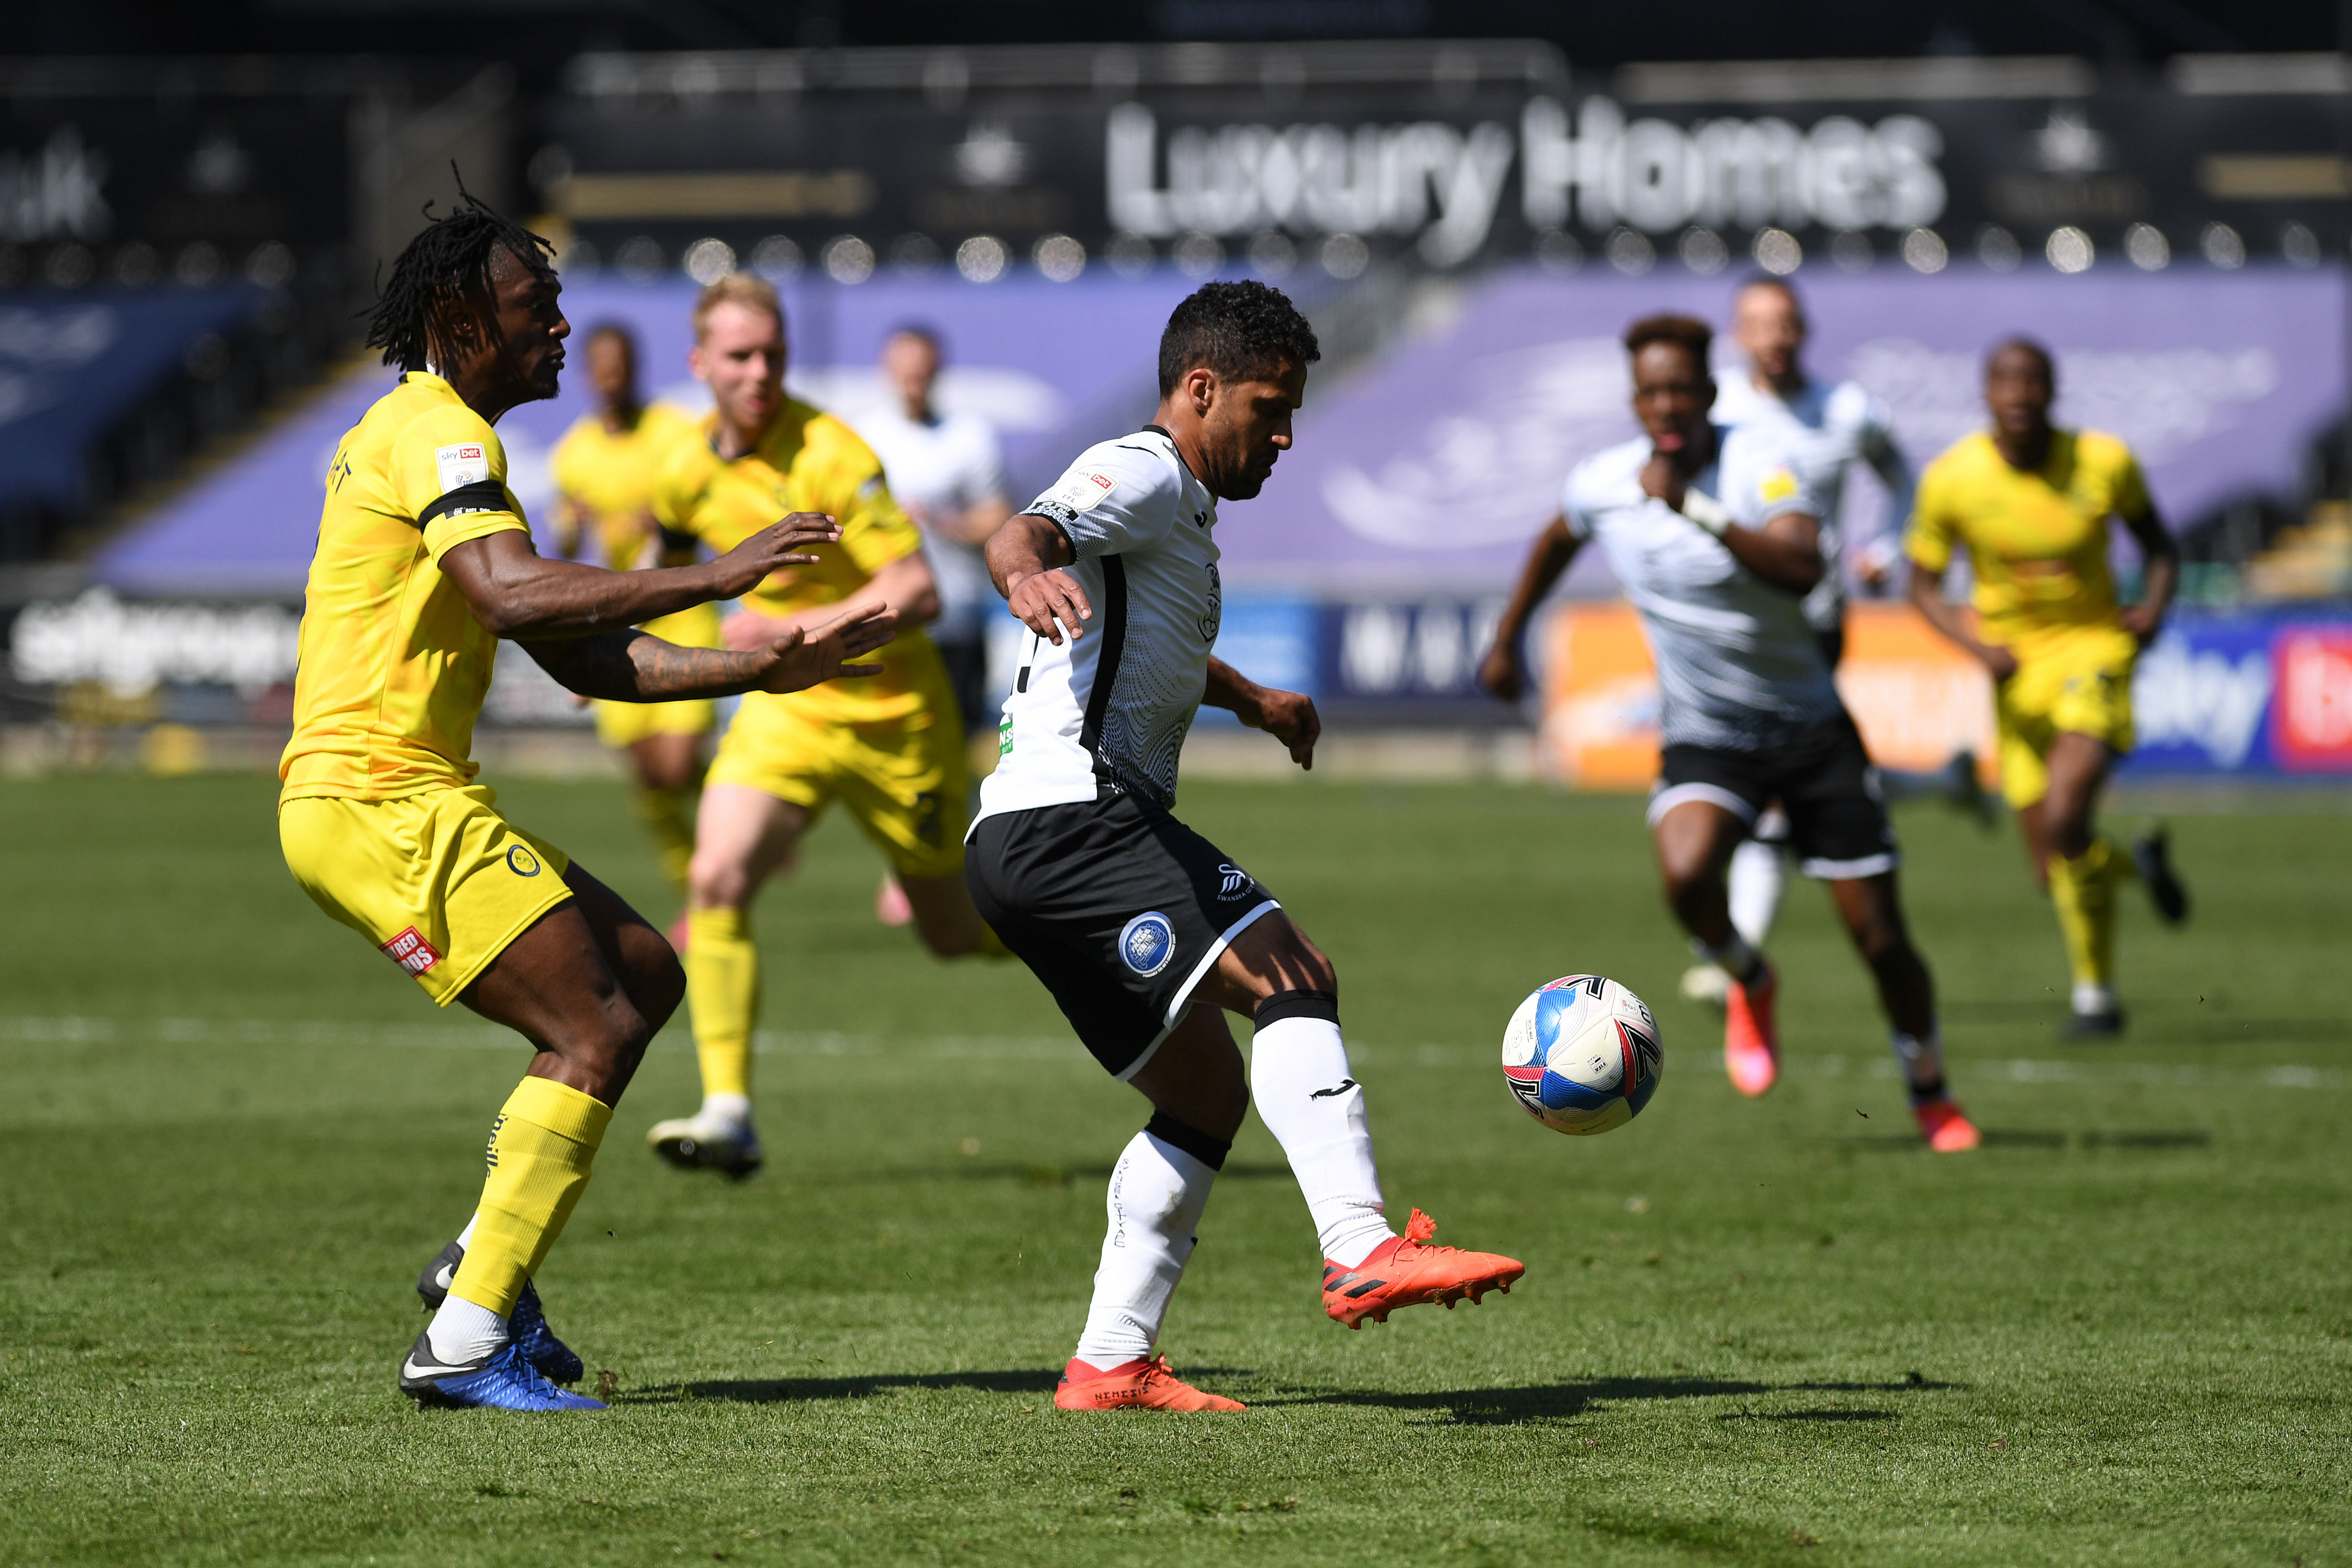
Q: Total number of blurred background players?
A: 6